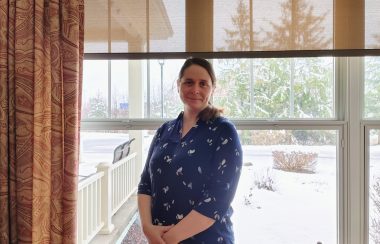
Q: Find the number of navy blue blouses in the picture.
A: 1